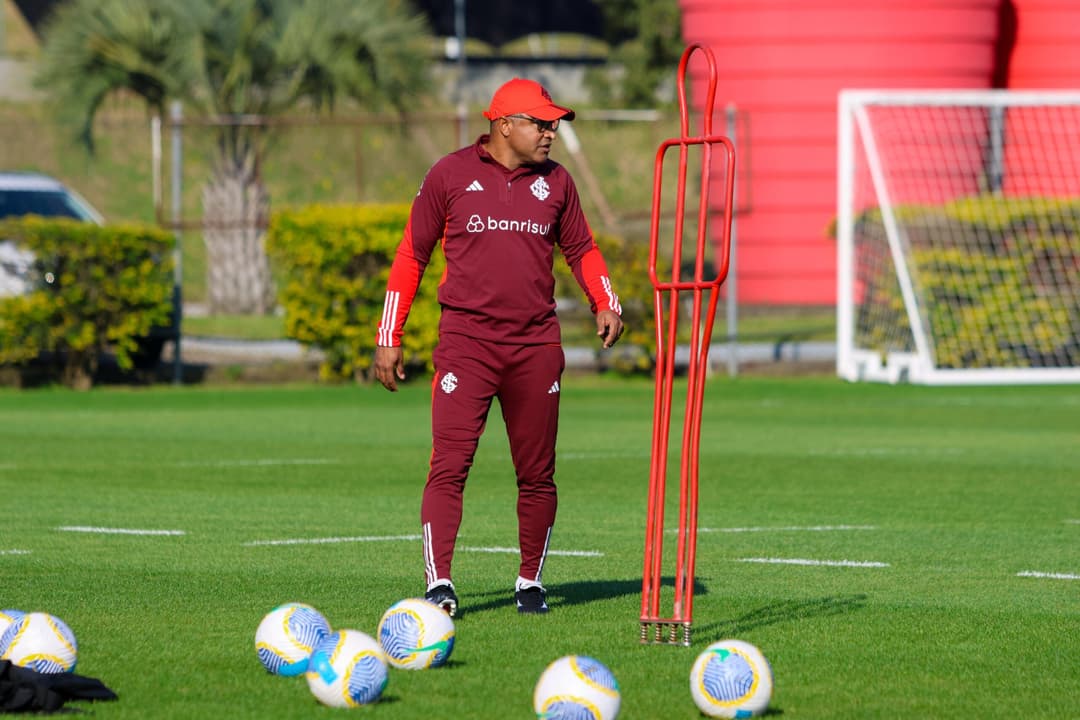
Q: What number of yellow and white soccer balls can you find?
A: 7